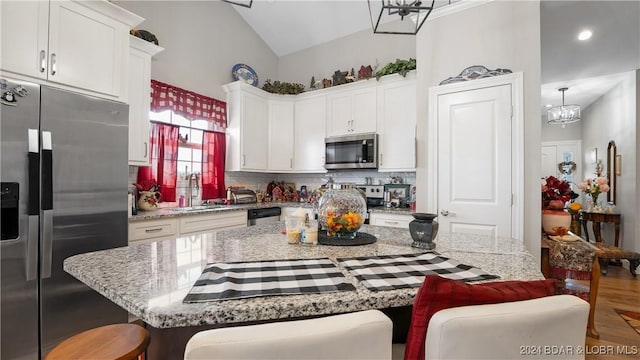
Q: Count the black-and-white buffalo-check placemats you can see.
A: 2